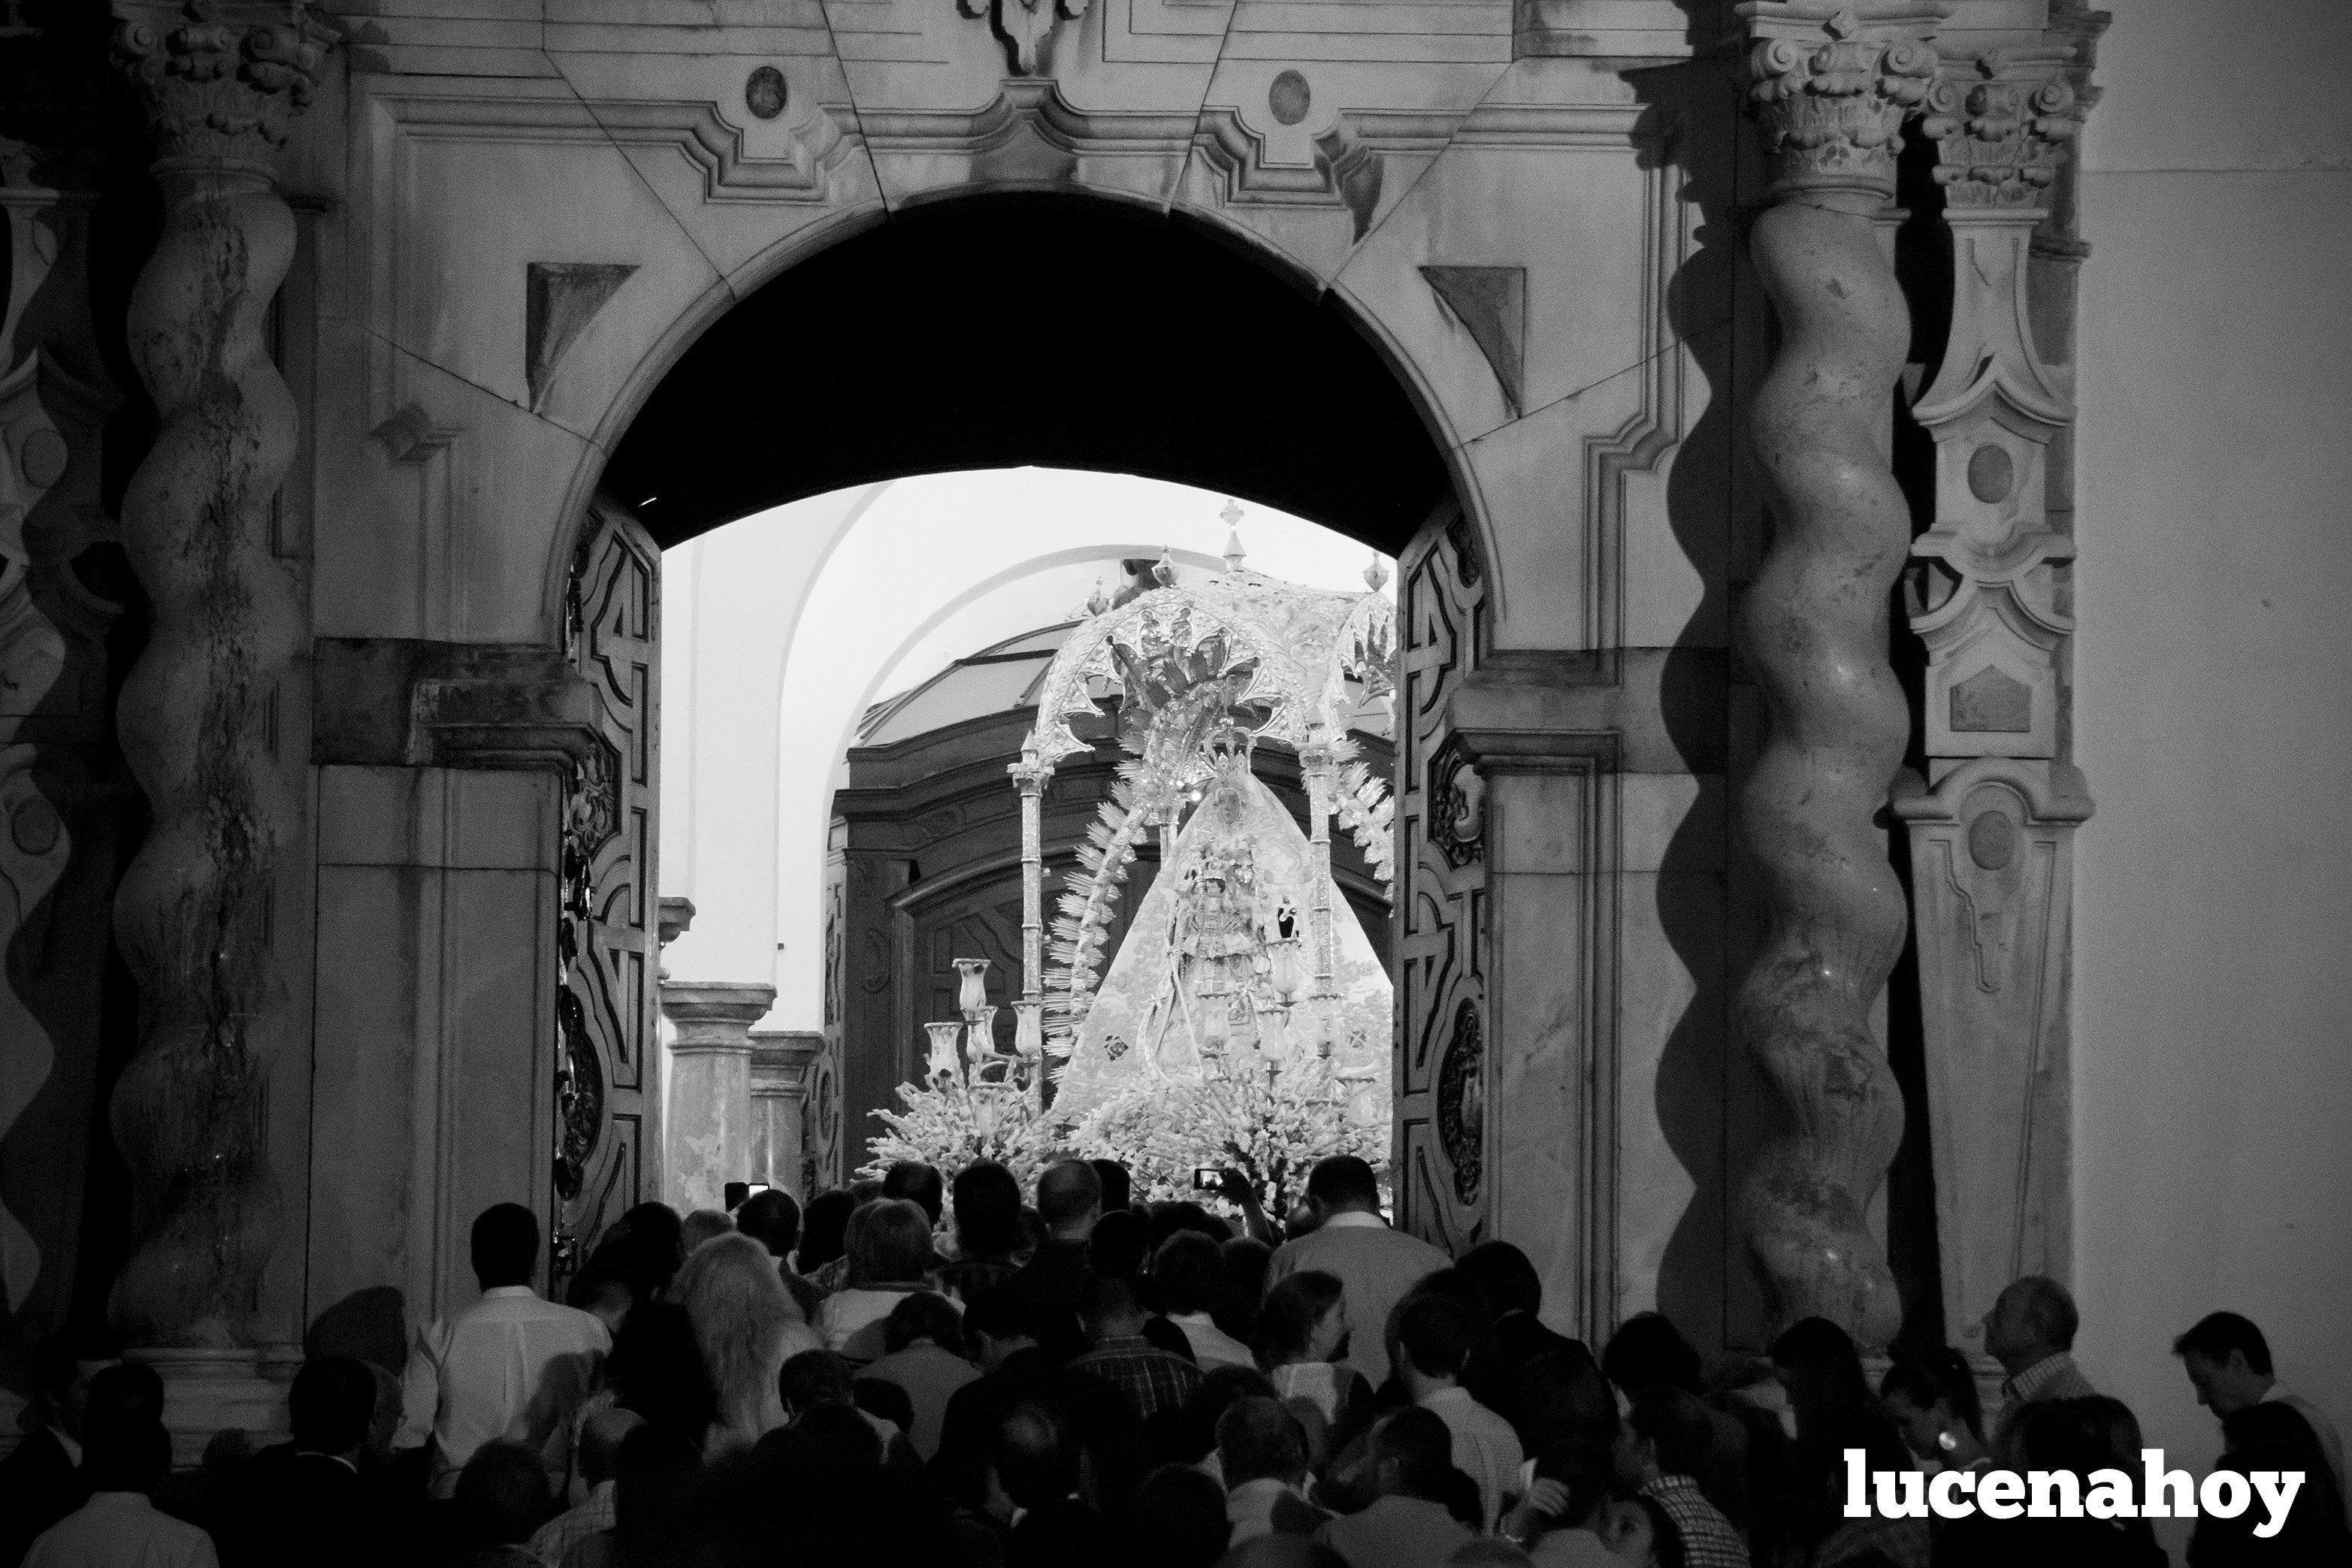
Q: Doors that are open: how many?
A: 2